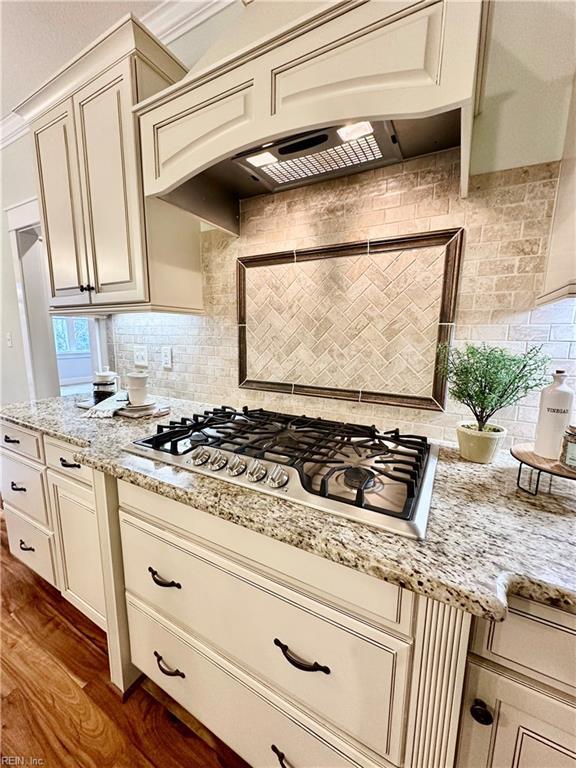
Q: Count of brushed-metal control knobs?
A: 5